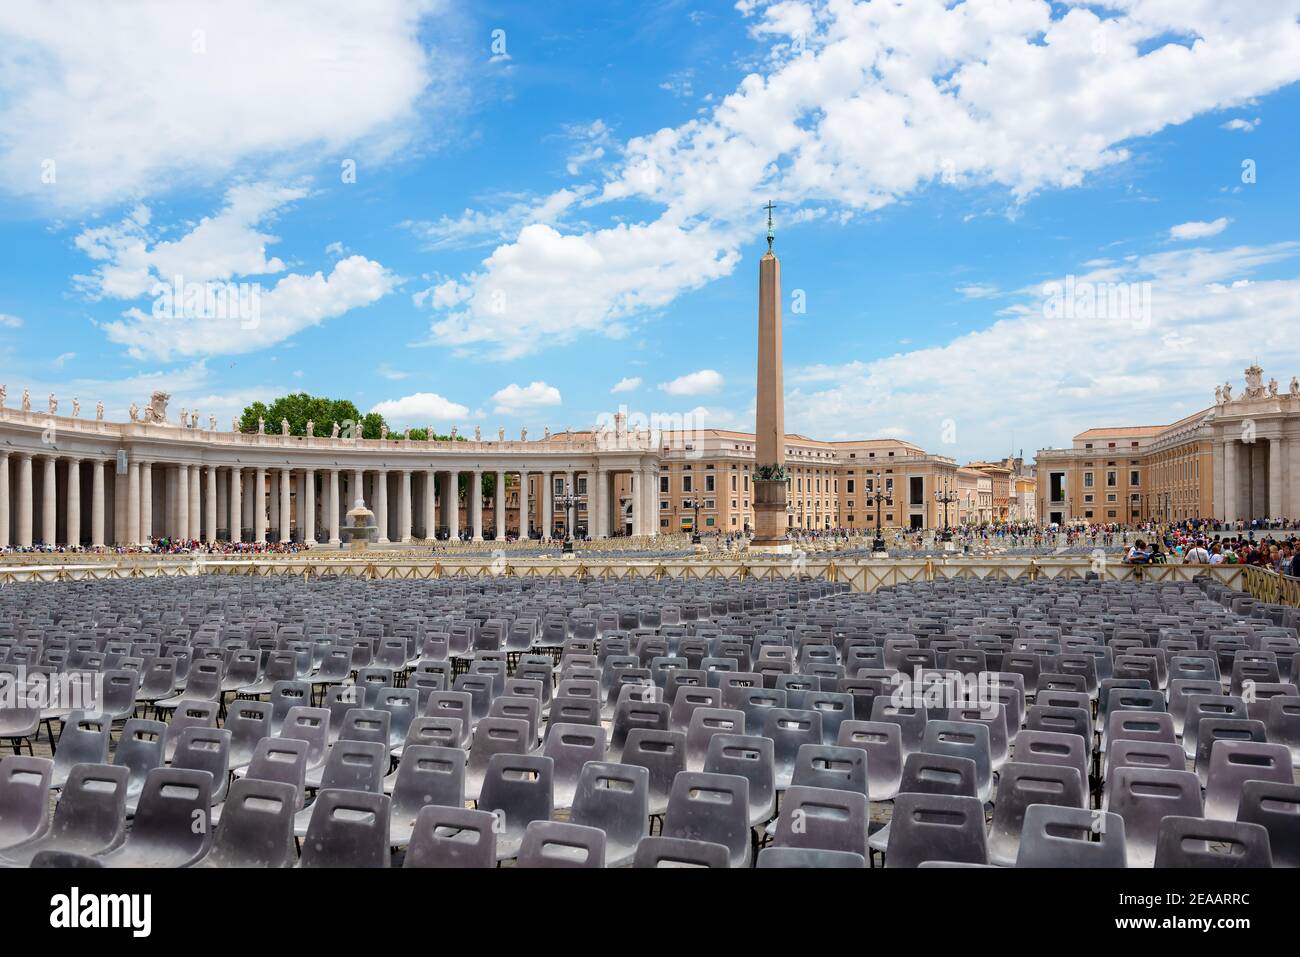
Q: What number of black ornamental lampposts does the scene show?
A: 4